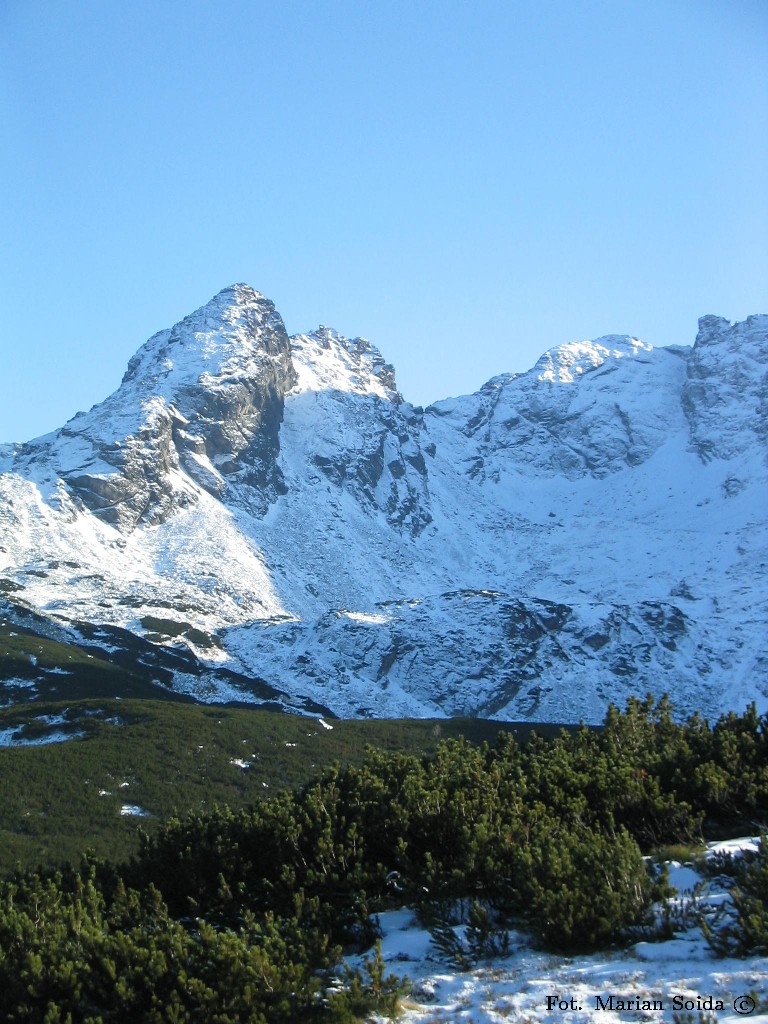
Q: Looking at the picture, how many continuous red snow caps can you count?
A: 0